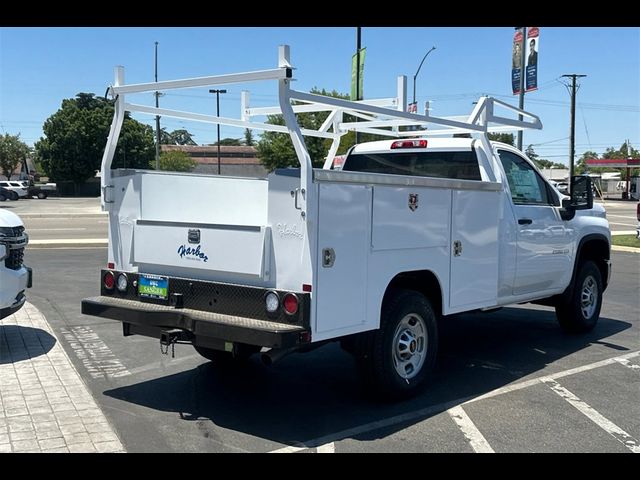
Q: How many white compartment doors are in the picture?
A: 3